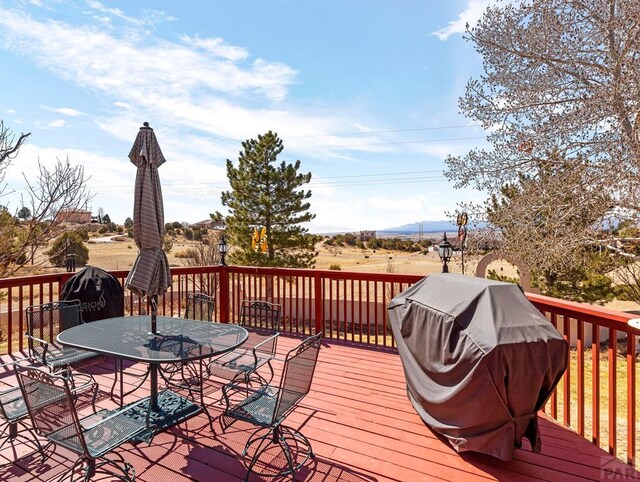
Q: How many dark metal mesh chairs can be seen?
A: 6